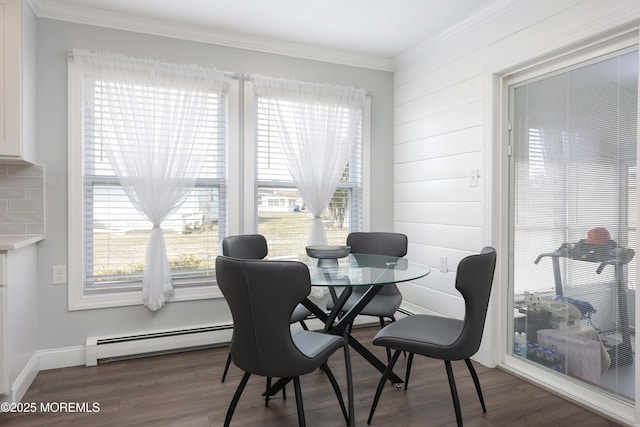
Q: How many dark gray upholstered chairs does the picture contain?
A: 4